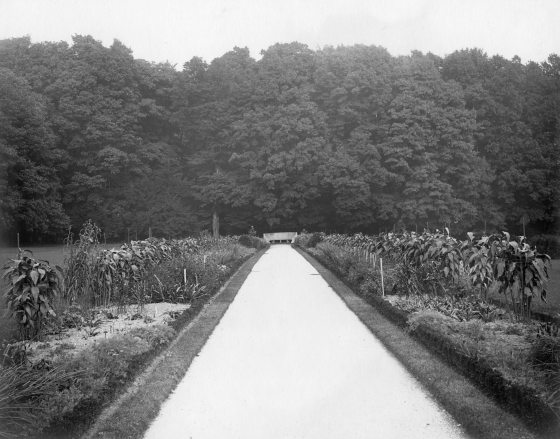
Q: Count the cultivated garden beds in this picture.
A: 2